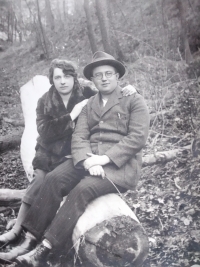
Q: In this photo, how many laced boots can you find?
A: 2